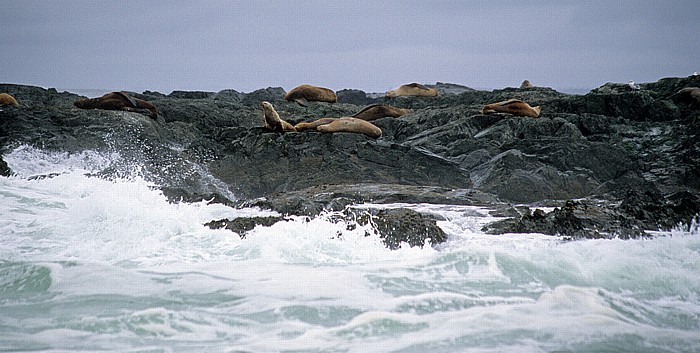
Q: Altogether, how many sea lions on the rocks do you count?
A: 11